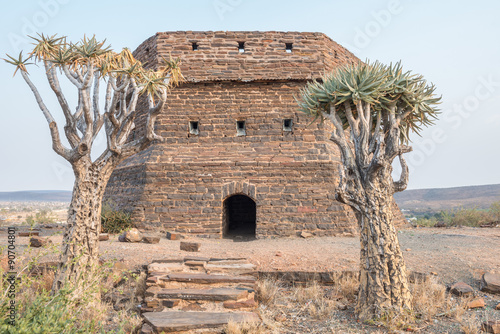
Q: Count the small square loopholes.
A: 6